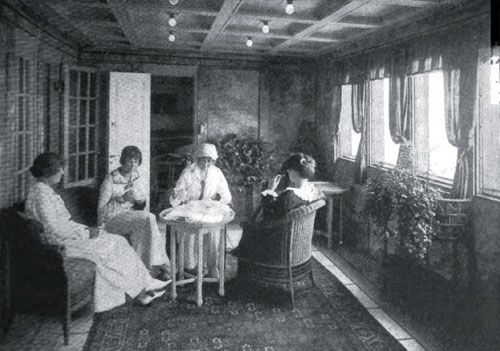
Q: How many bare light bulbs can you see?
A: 6